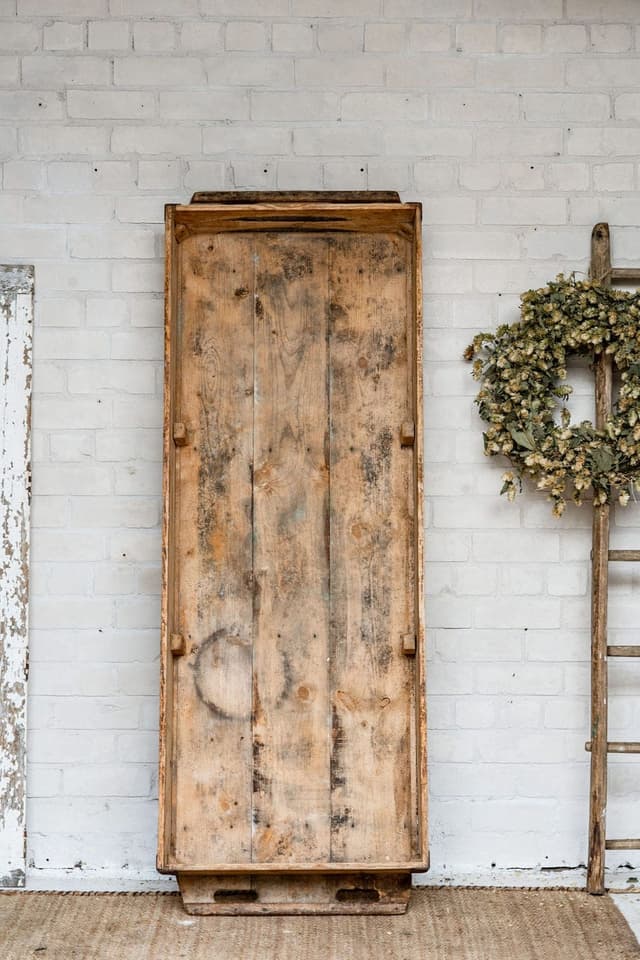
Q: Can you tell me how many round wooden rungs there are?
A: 5